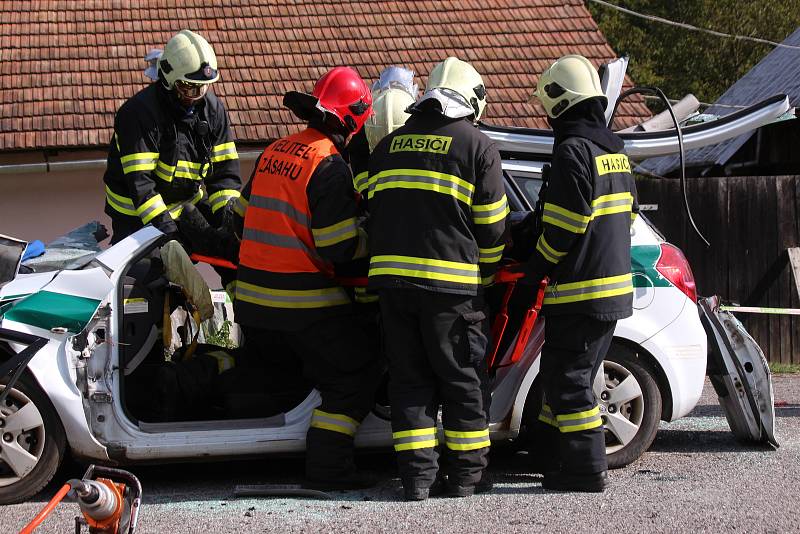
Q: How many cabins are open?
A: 1